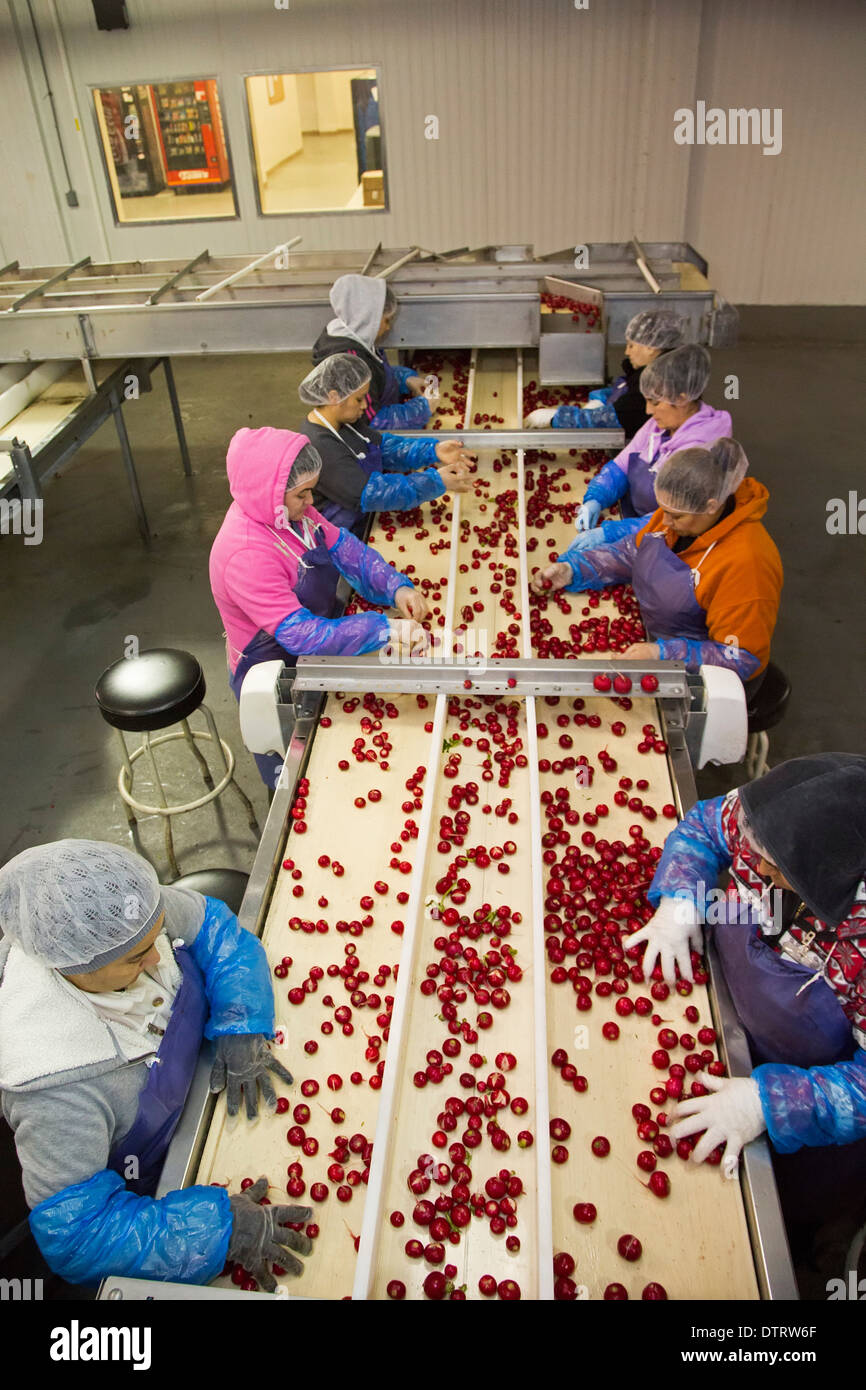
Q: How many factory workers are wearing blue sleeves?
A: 8